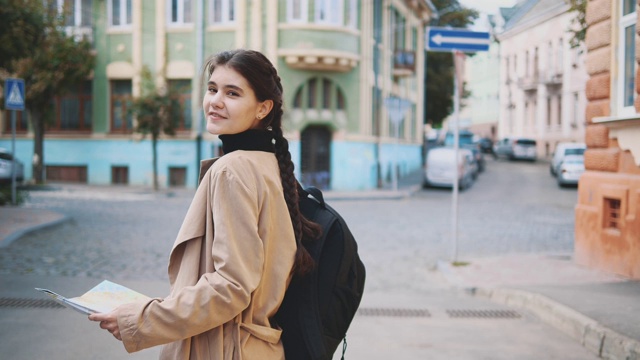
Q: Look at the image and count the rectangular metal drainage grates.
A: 3